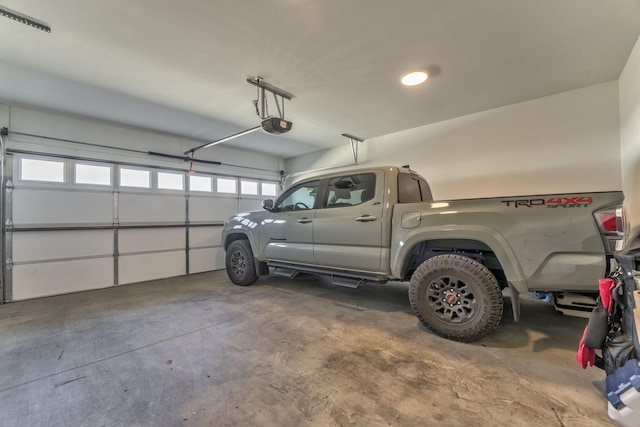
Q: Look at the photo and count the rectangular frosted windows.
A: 8